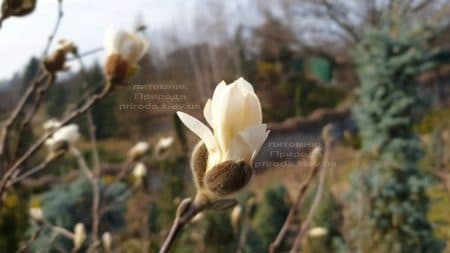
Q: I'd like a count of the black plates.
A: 0